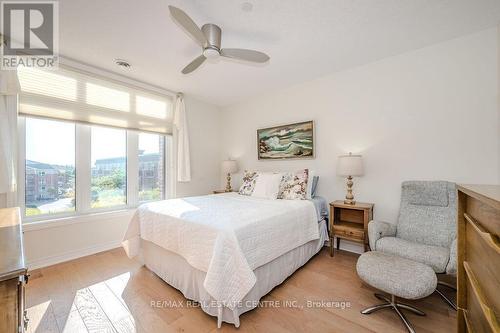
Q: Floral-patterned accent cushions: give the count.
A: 2